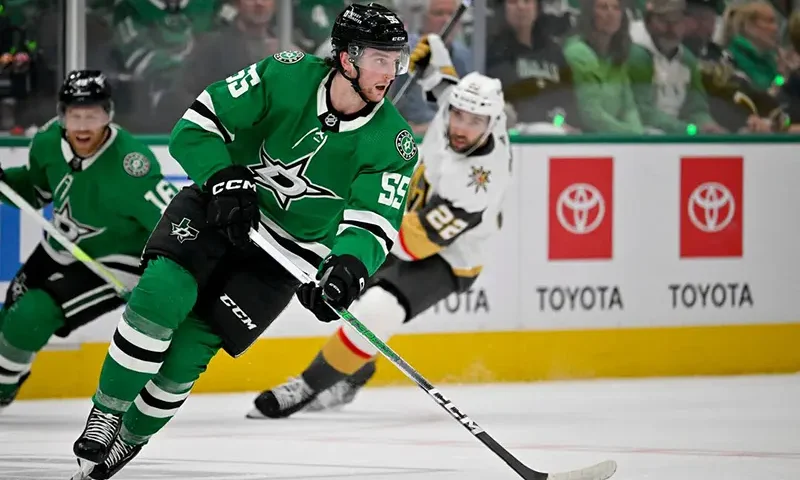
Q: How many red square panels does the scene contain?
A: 2